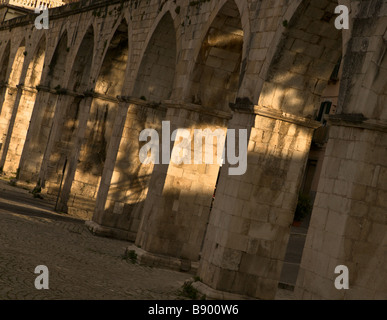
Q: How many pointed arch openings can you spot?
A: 9